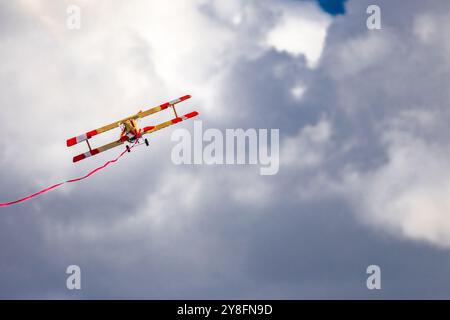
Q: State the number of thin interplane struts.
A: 2